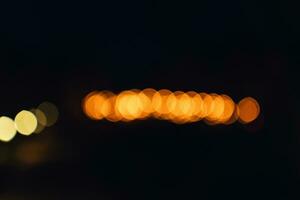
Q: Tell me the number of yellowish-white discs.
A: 2